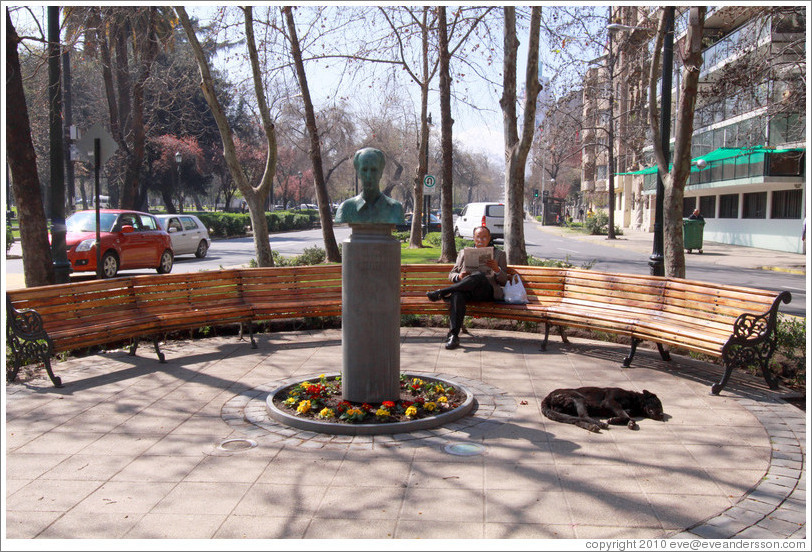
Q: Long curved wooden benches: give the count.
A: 1